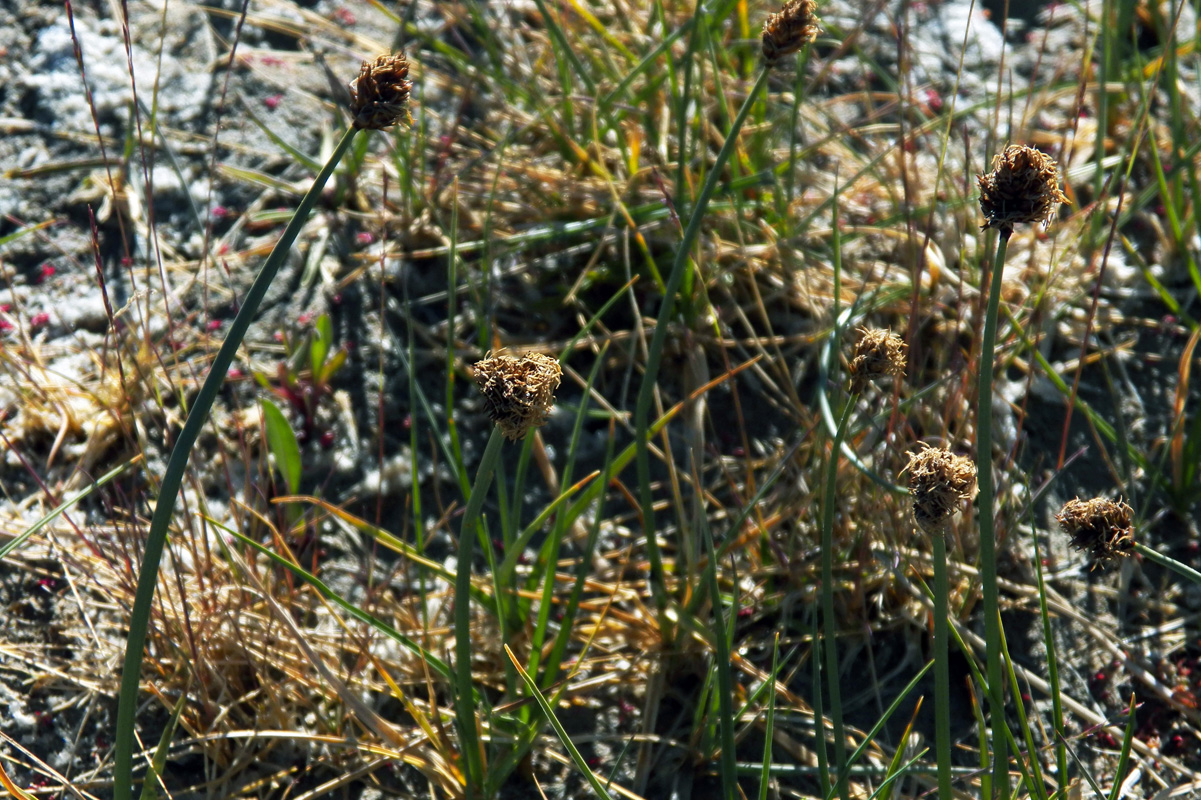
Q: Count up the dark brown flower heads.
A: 7